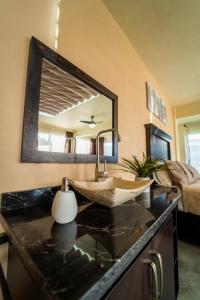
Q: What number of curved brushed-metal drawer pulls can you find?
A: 2